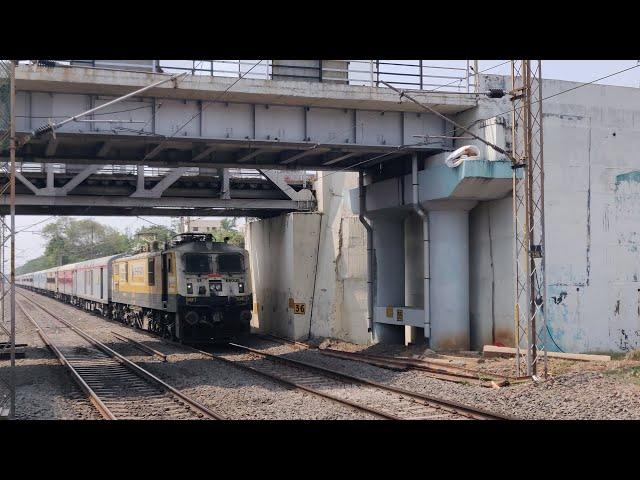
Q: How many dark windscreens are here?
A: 2